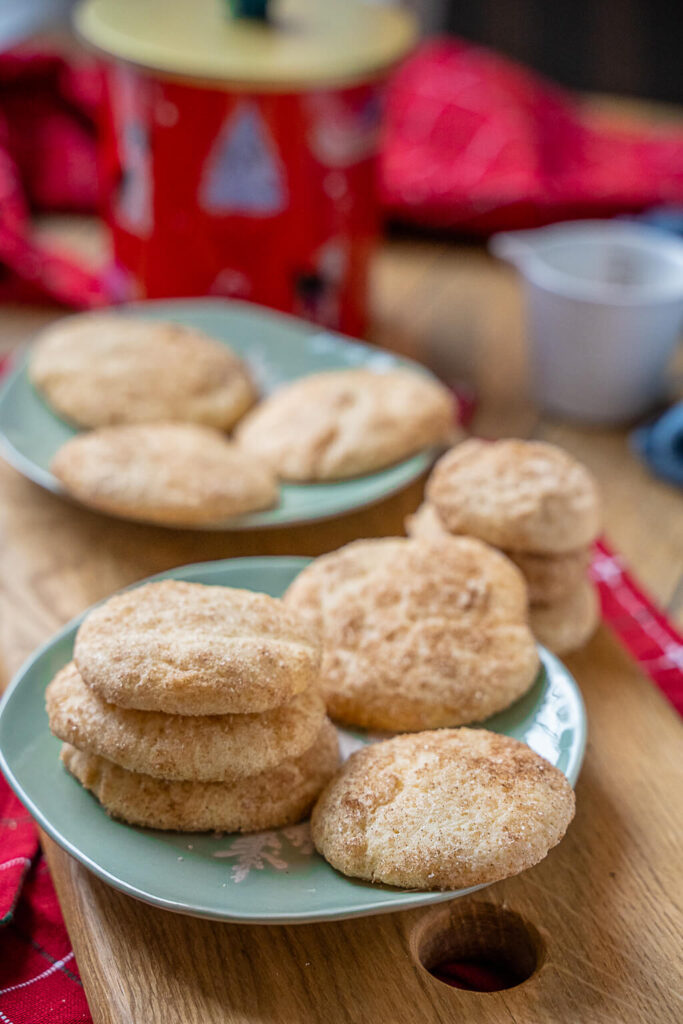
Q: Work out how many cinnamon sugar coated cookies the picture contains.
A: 11